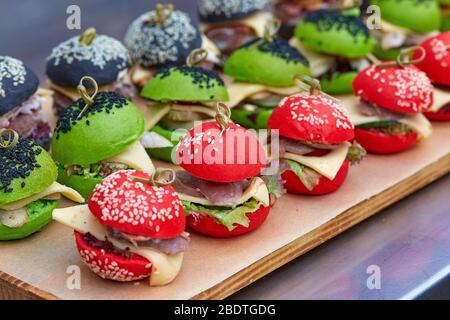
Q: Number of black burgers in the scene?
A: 4